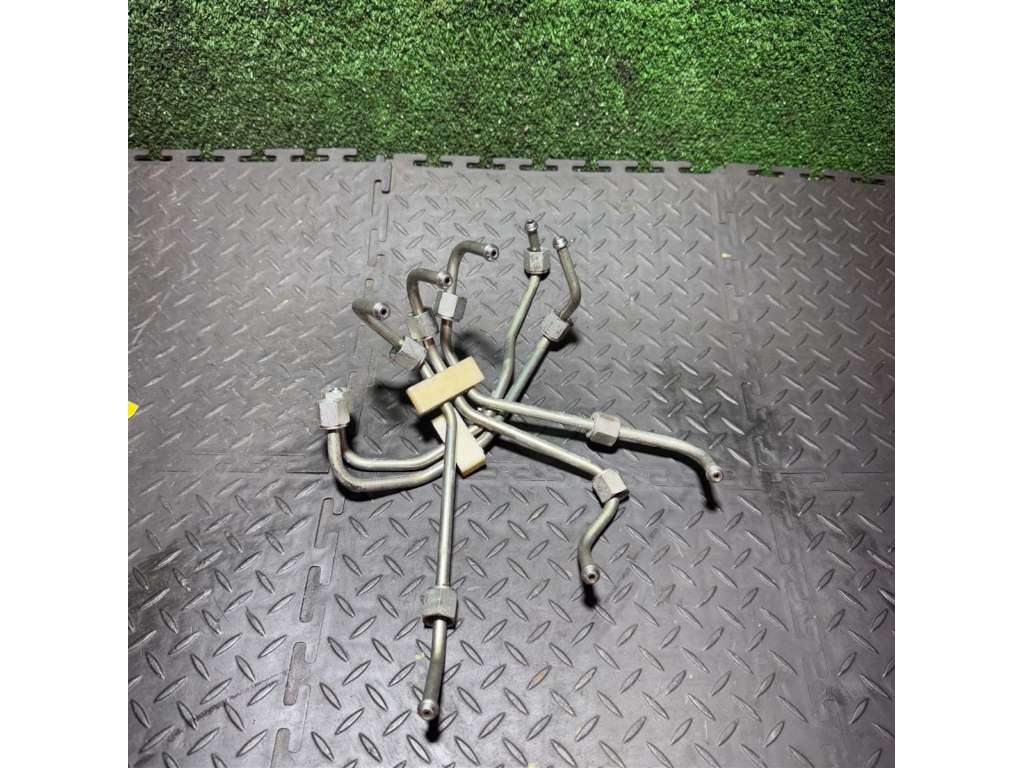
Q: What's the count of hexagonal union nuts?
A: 10